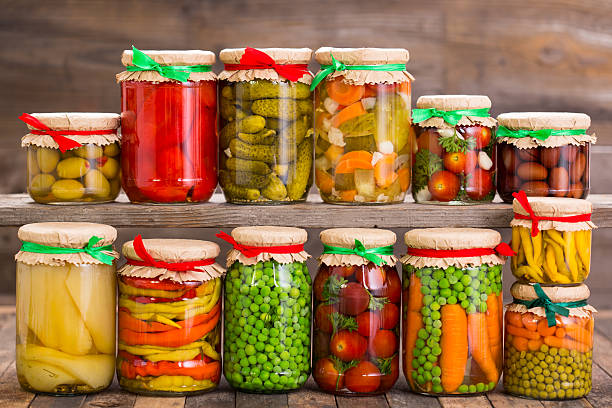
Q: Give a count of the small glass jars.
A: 5